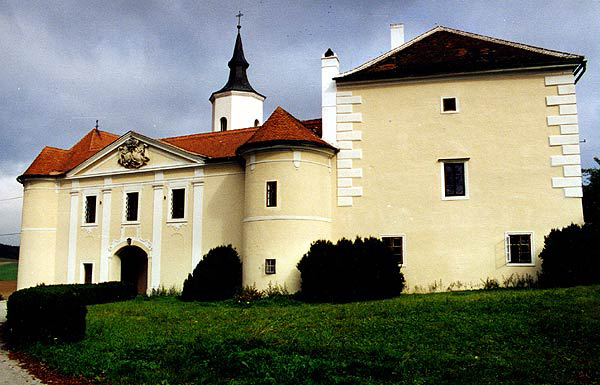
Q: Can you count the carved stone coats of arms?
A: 1